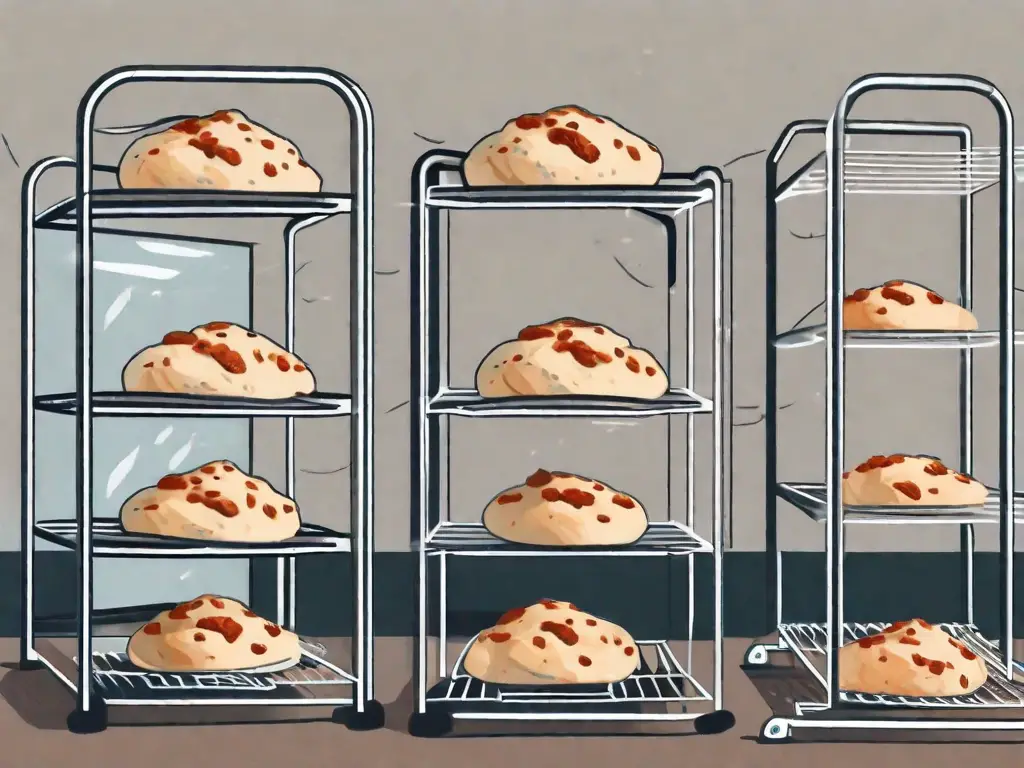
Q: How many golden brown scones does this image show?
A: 11